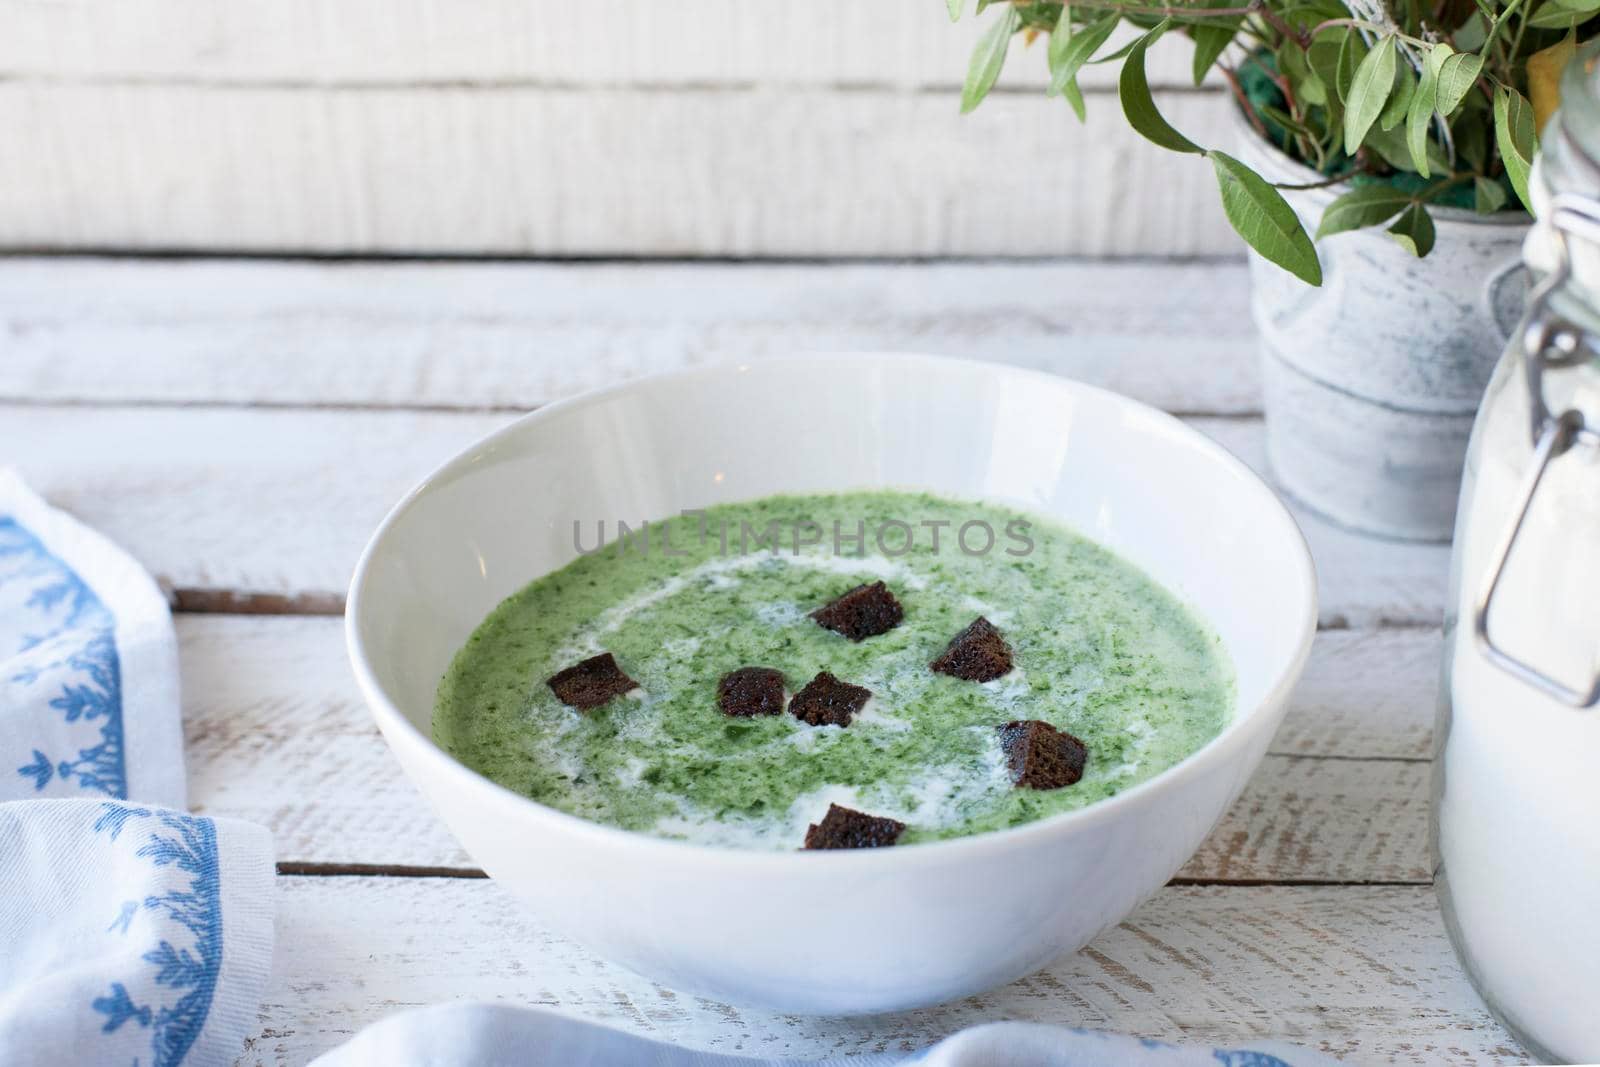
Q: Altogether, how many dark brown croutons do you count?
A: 7